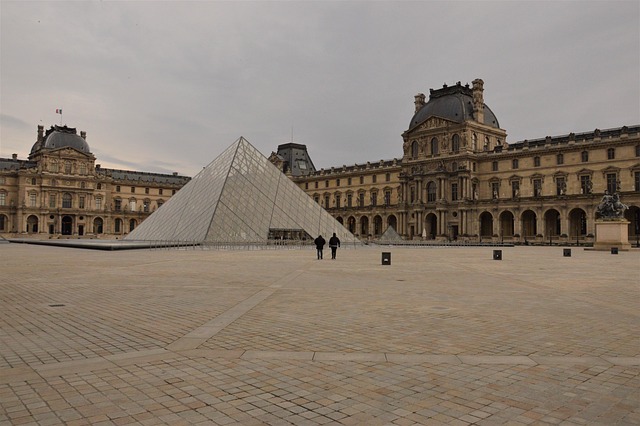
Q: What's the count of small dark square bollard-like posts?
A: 4